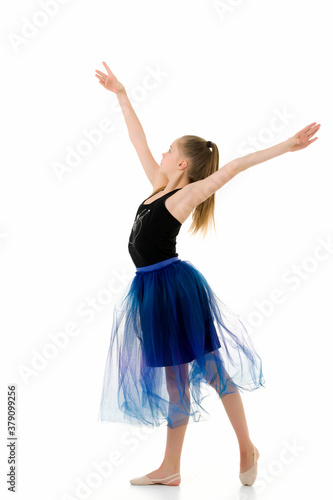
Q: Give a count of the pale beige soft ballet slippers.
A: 2